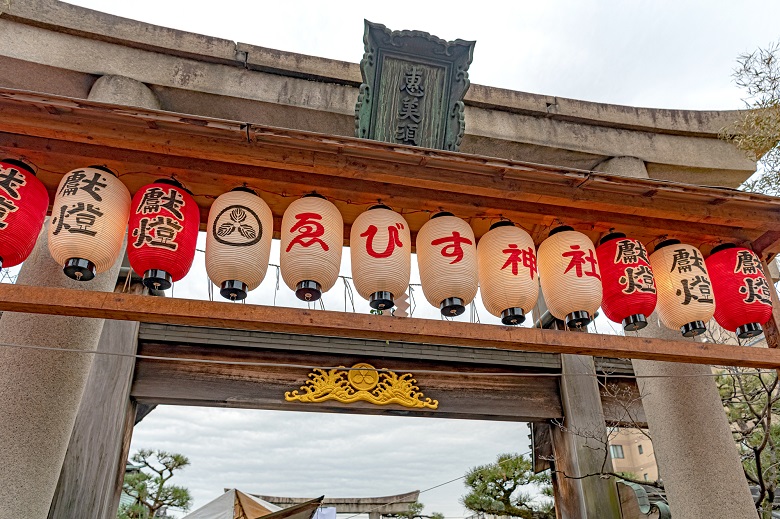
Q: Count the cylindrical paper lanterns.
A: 12